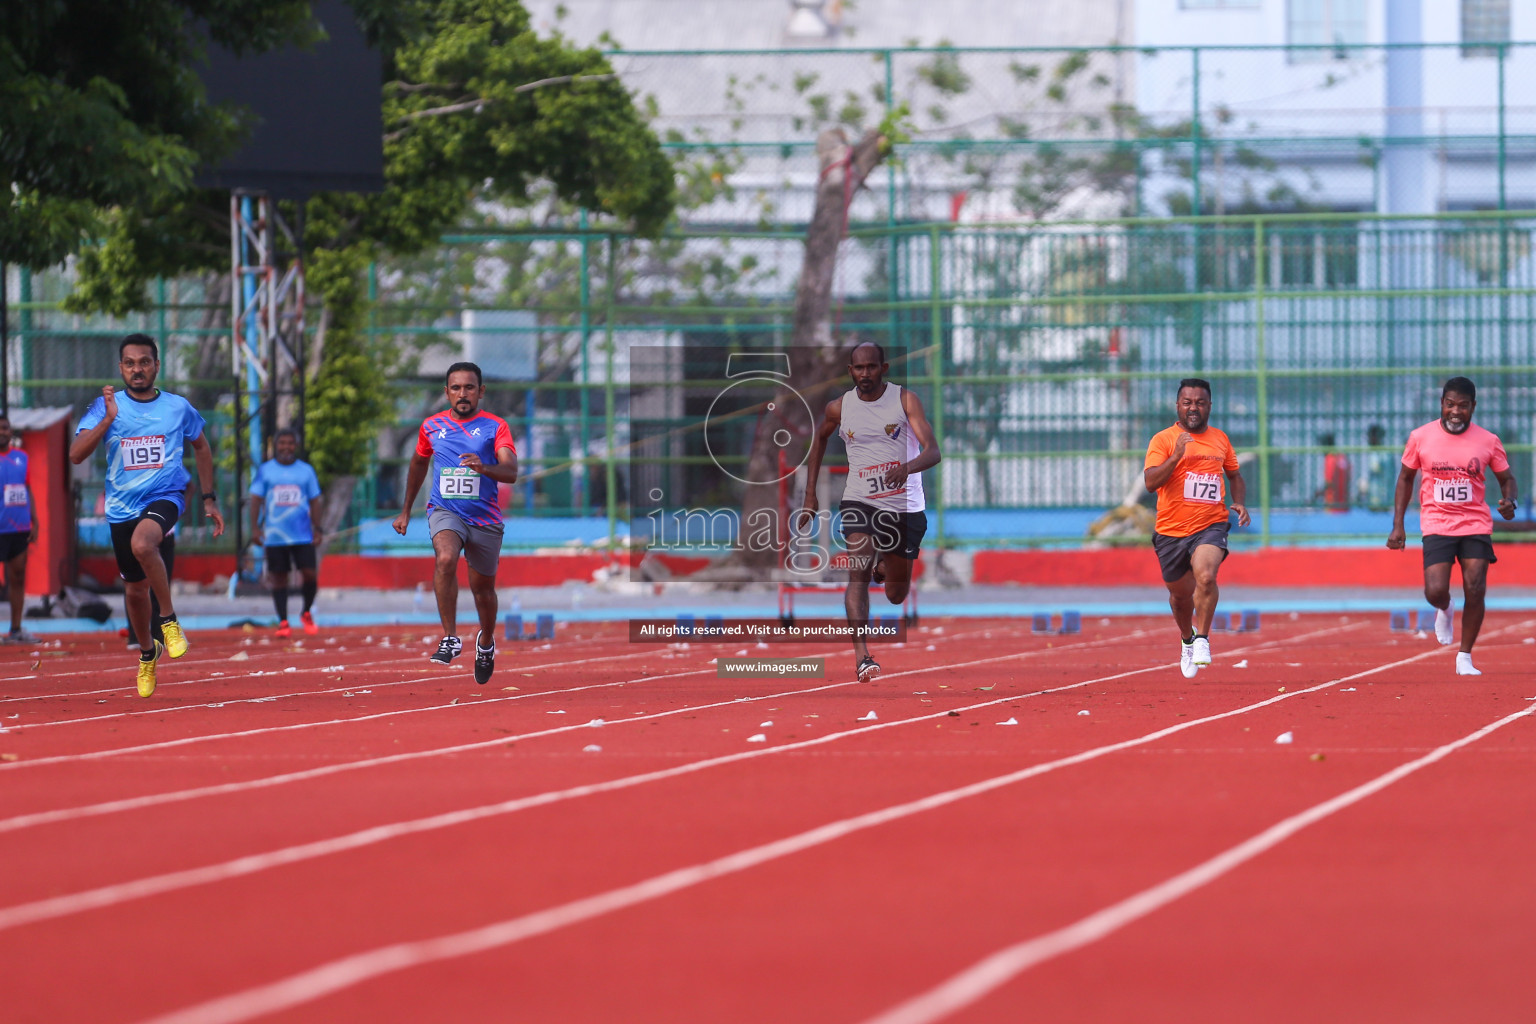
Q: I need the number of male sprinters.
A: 5